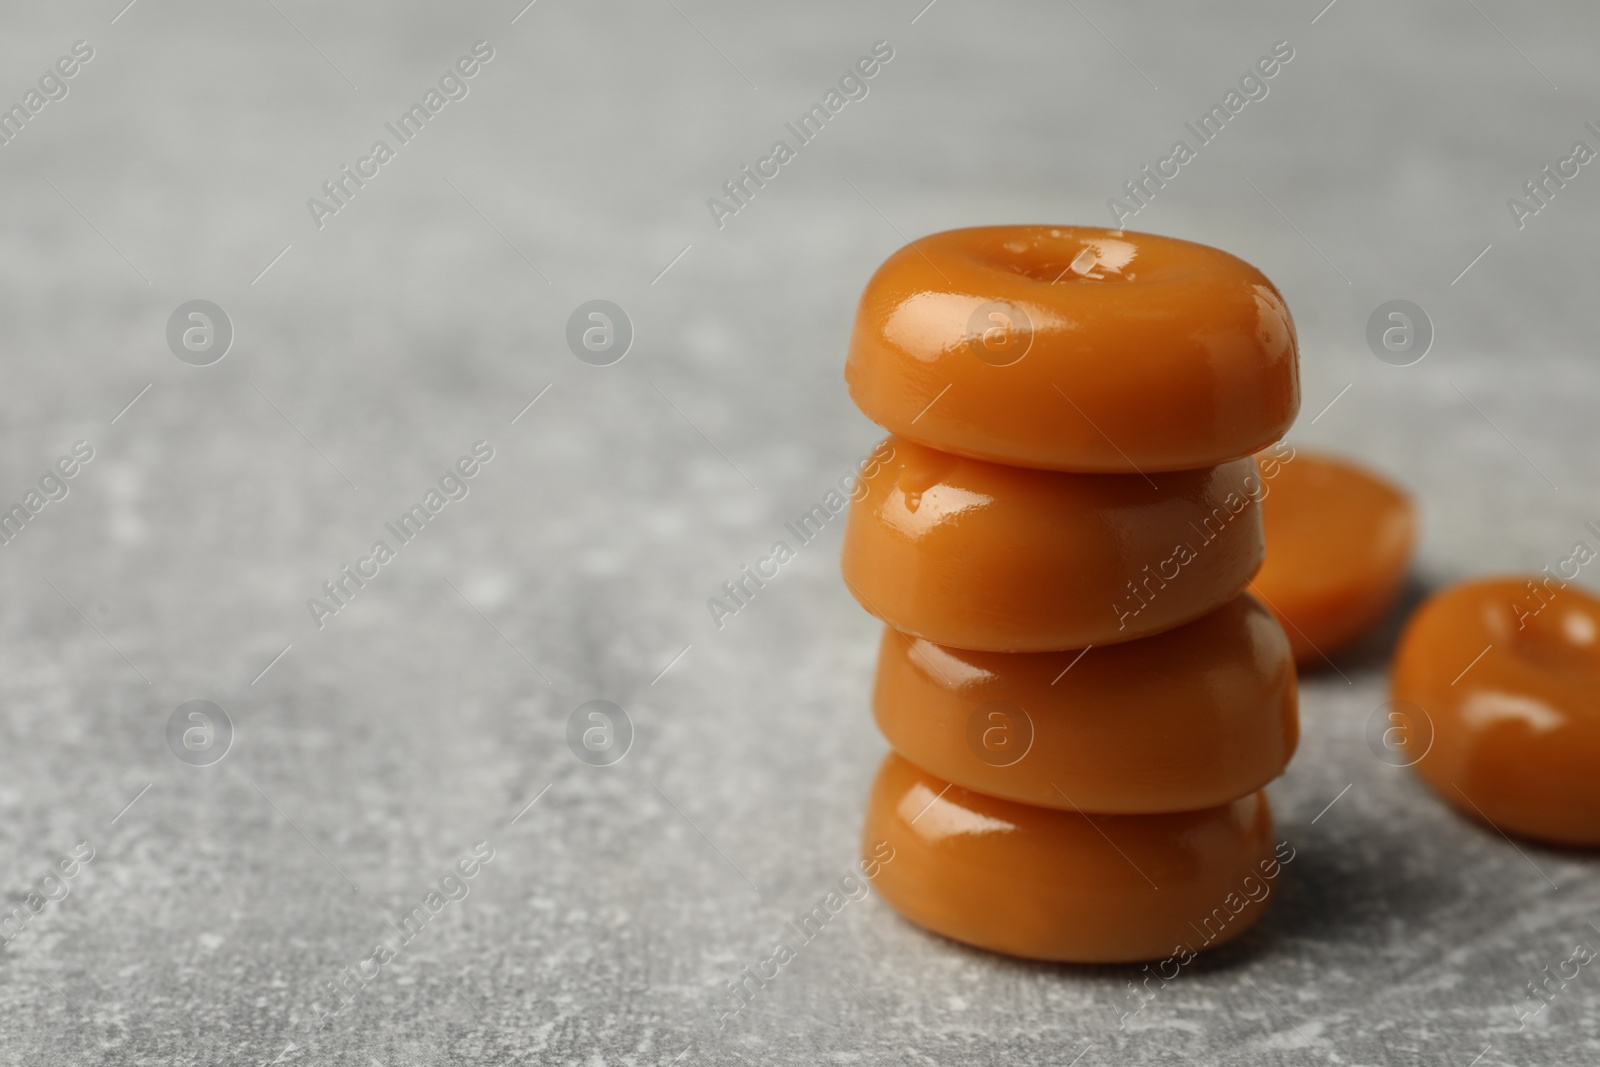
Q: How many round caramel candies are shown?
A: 6